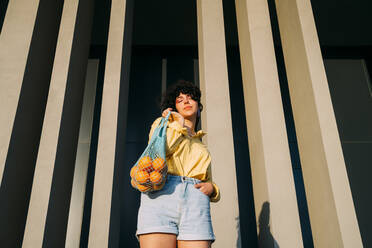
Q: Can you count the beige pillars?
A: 6